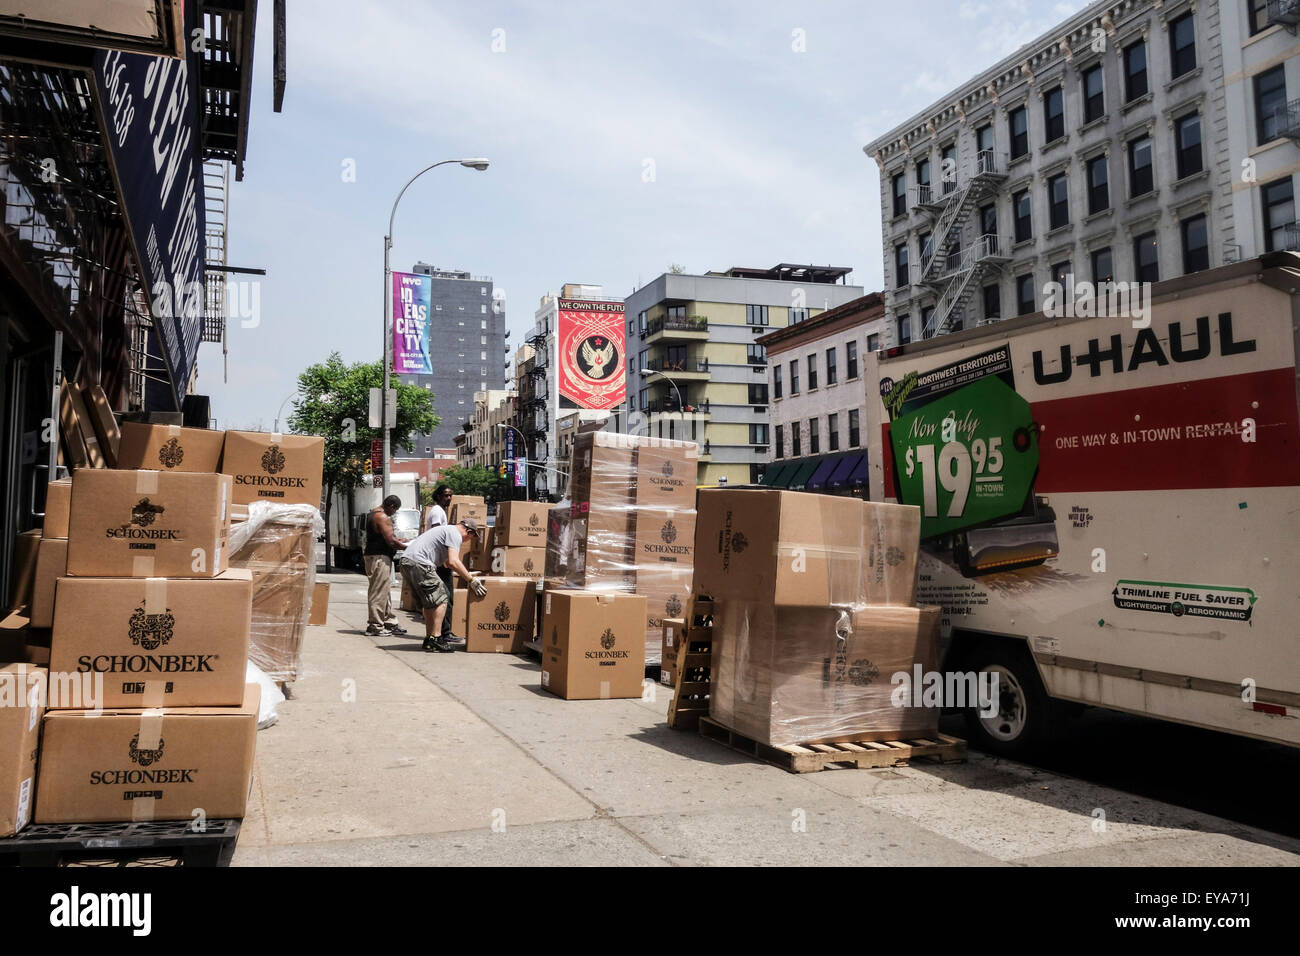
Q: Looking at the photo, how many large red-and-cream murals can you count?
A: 1